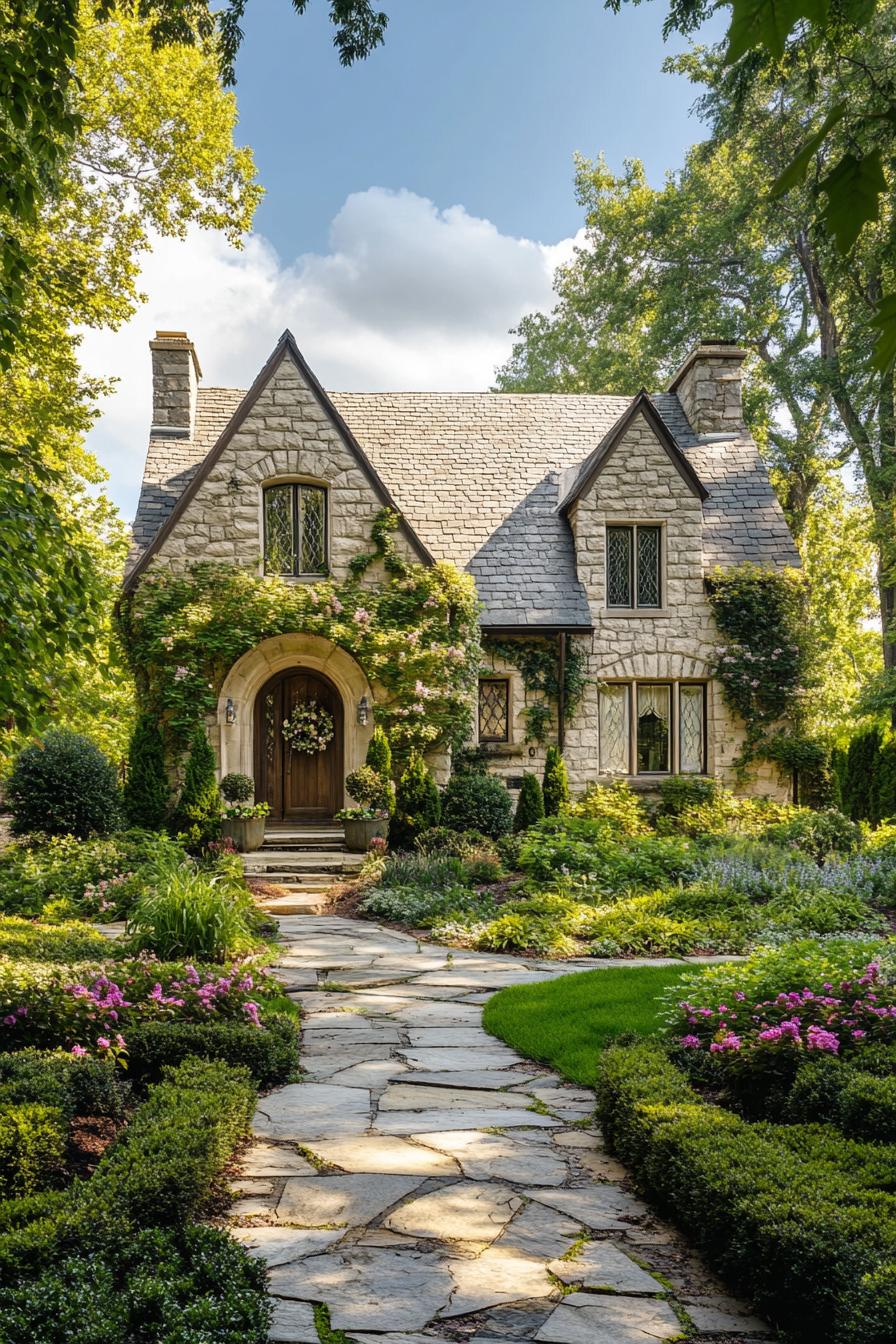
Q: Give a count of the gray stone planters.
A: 2